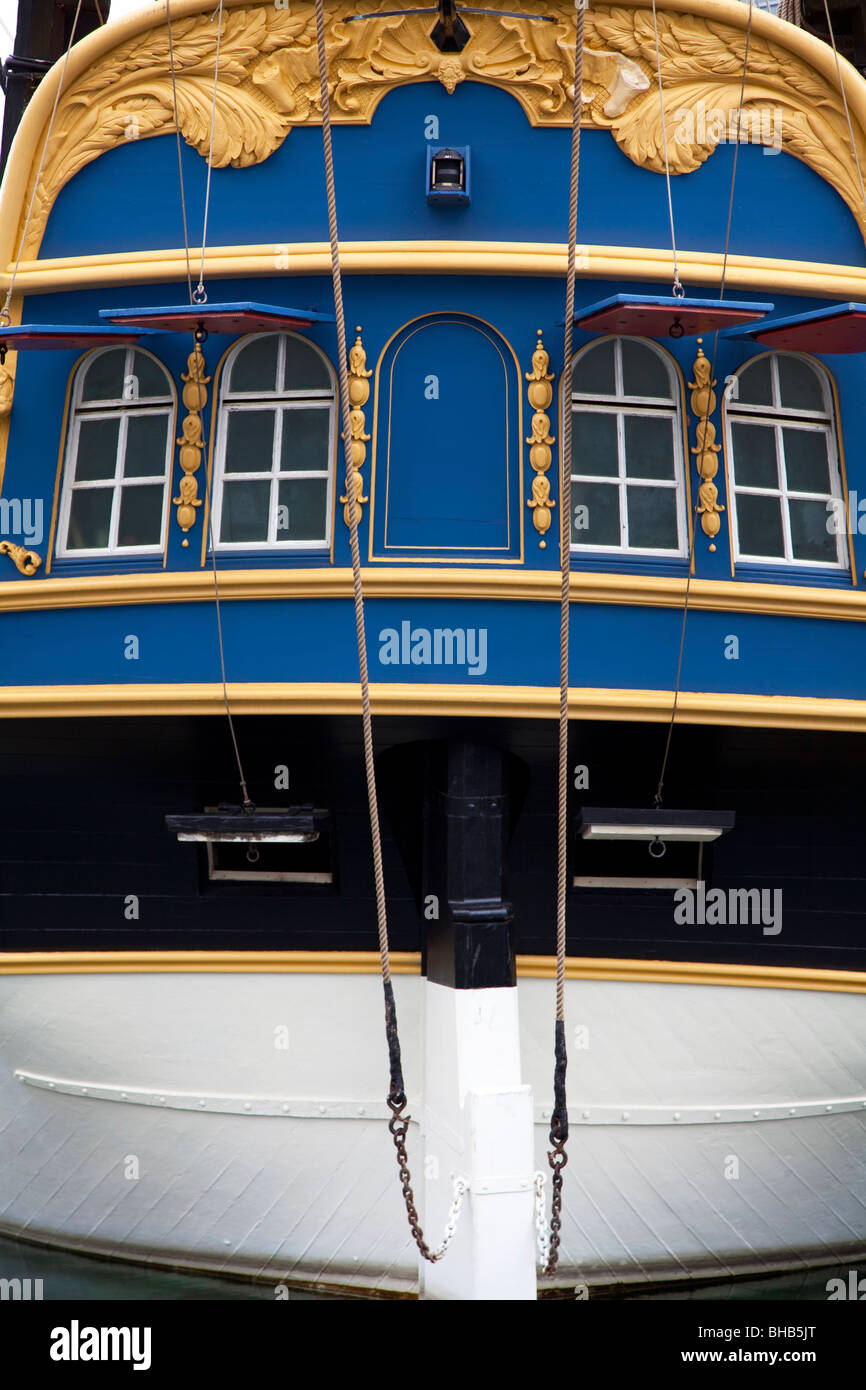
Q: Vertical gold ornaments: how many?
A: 4